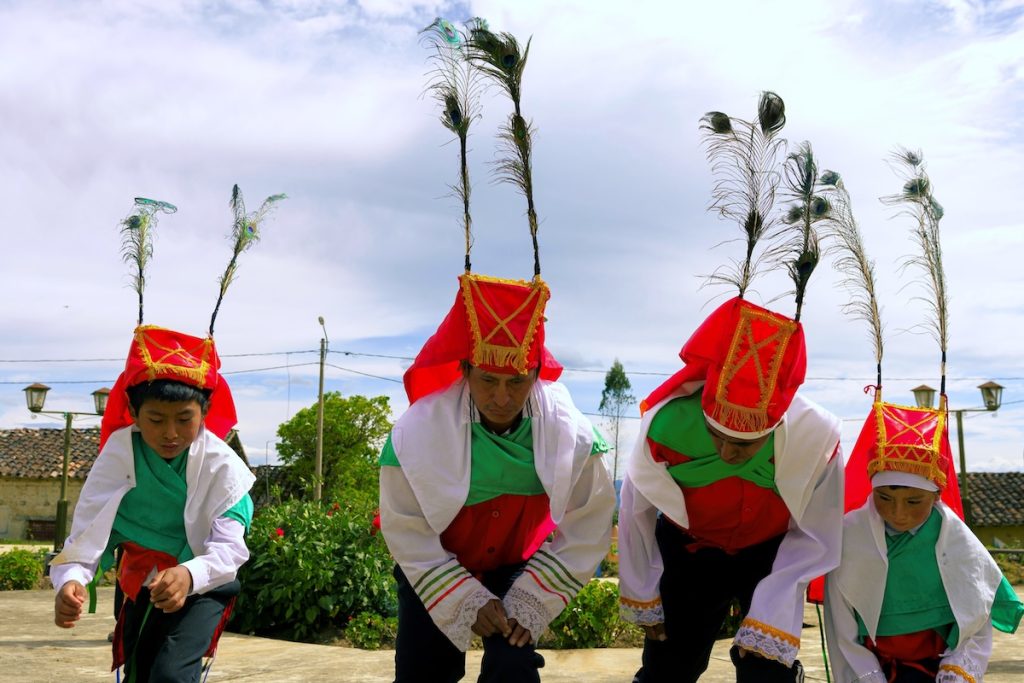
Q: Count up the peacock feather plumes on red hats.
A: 8